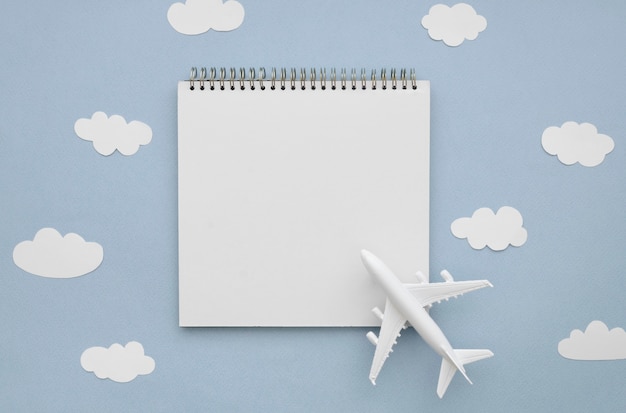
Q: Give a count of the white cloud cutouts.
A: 8